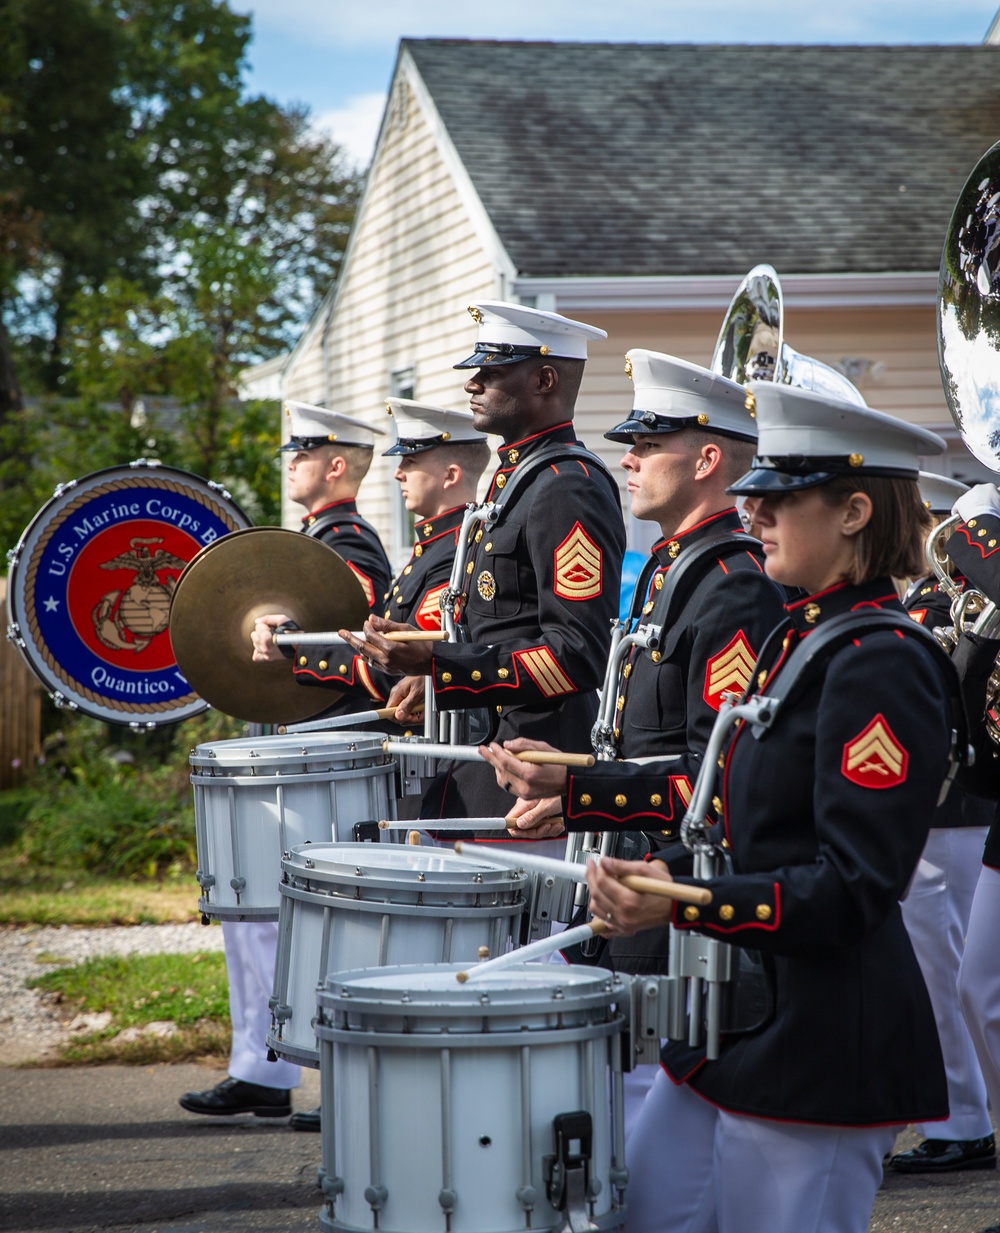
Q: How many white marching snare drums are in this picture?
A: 3